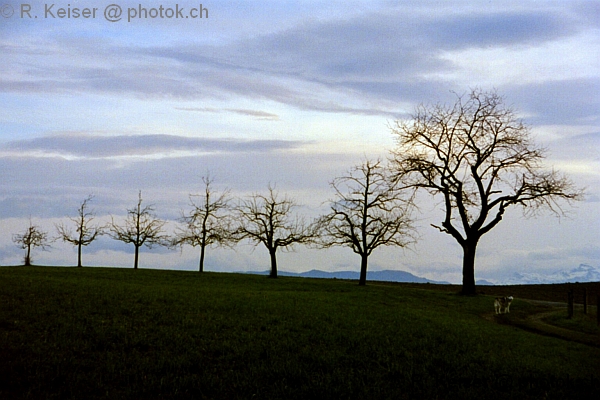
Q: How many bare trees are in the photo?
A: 7